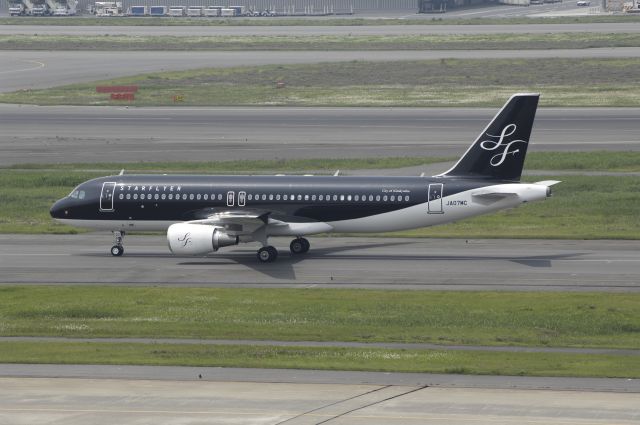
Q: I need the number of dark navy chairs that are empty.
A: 0